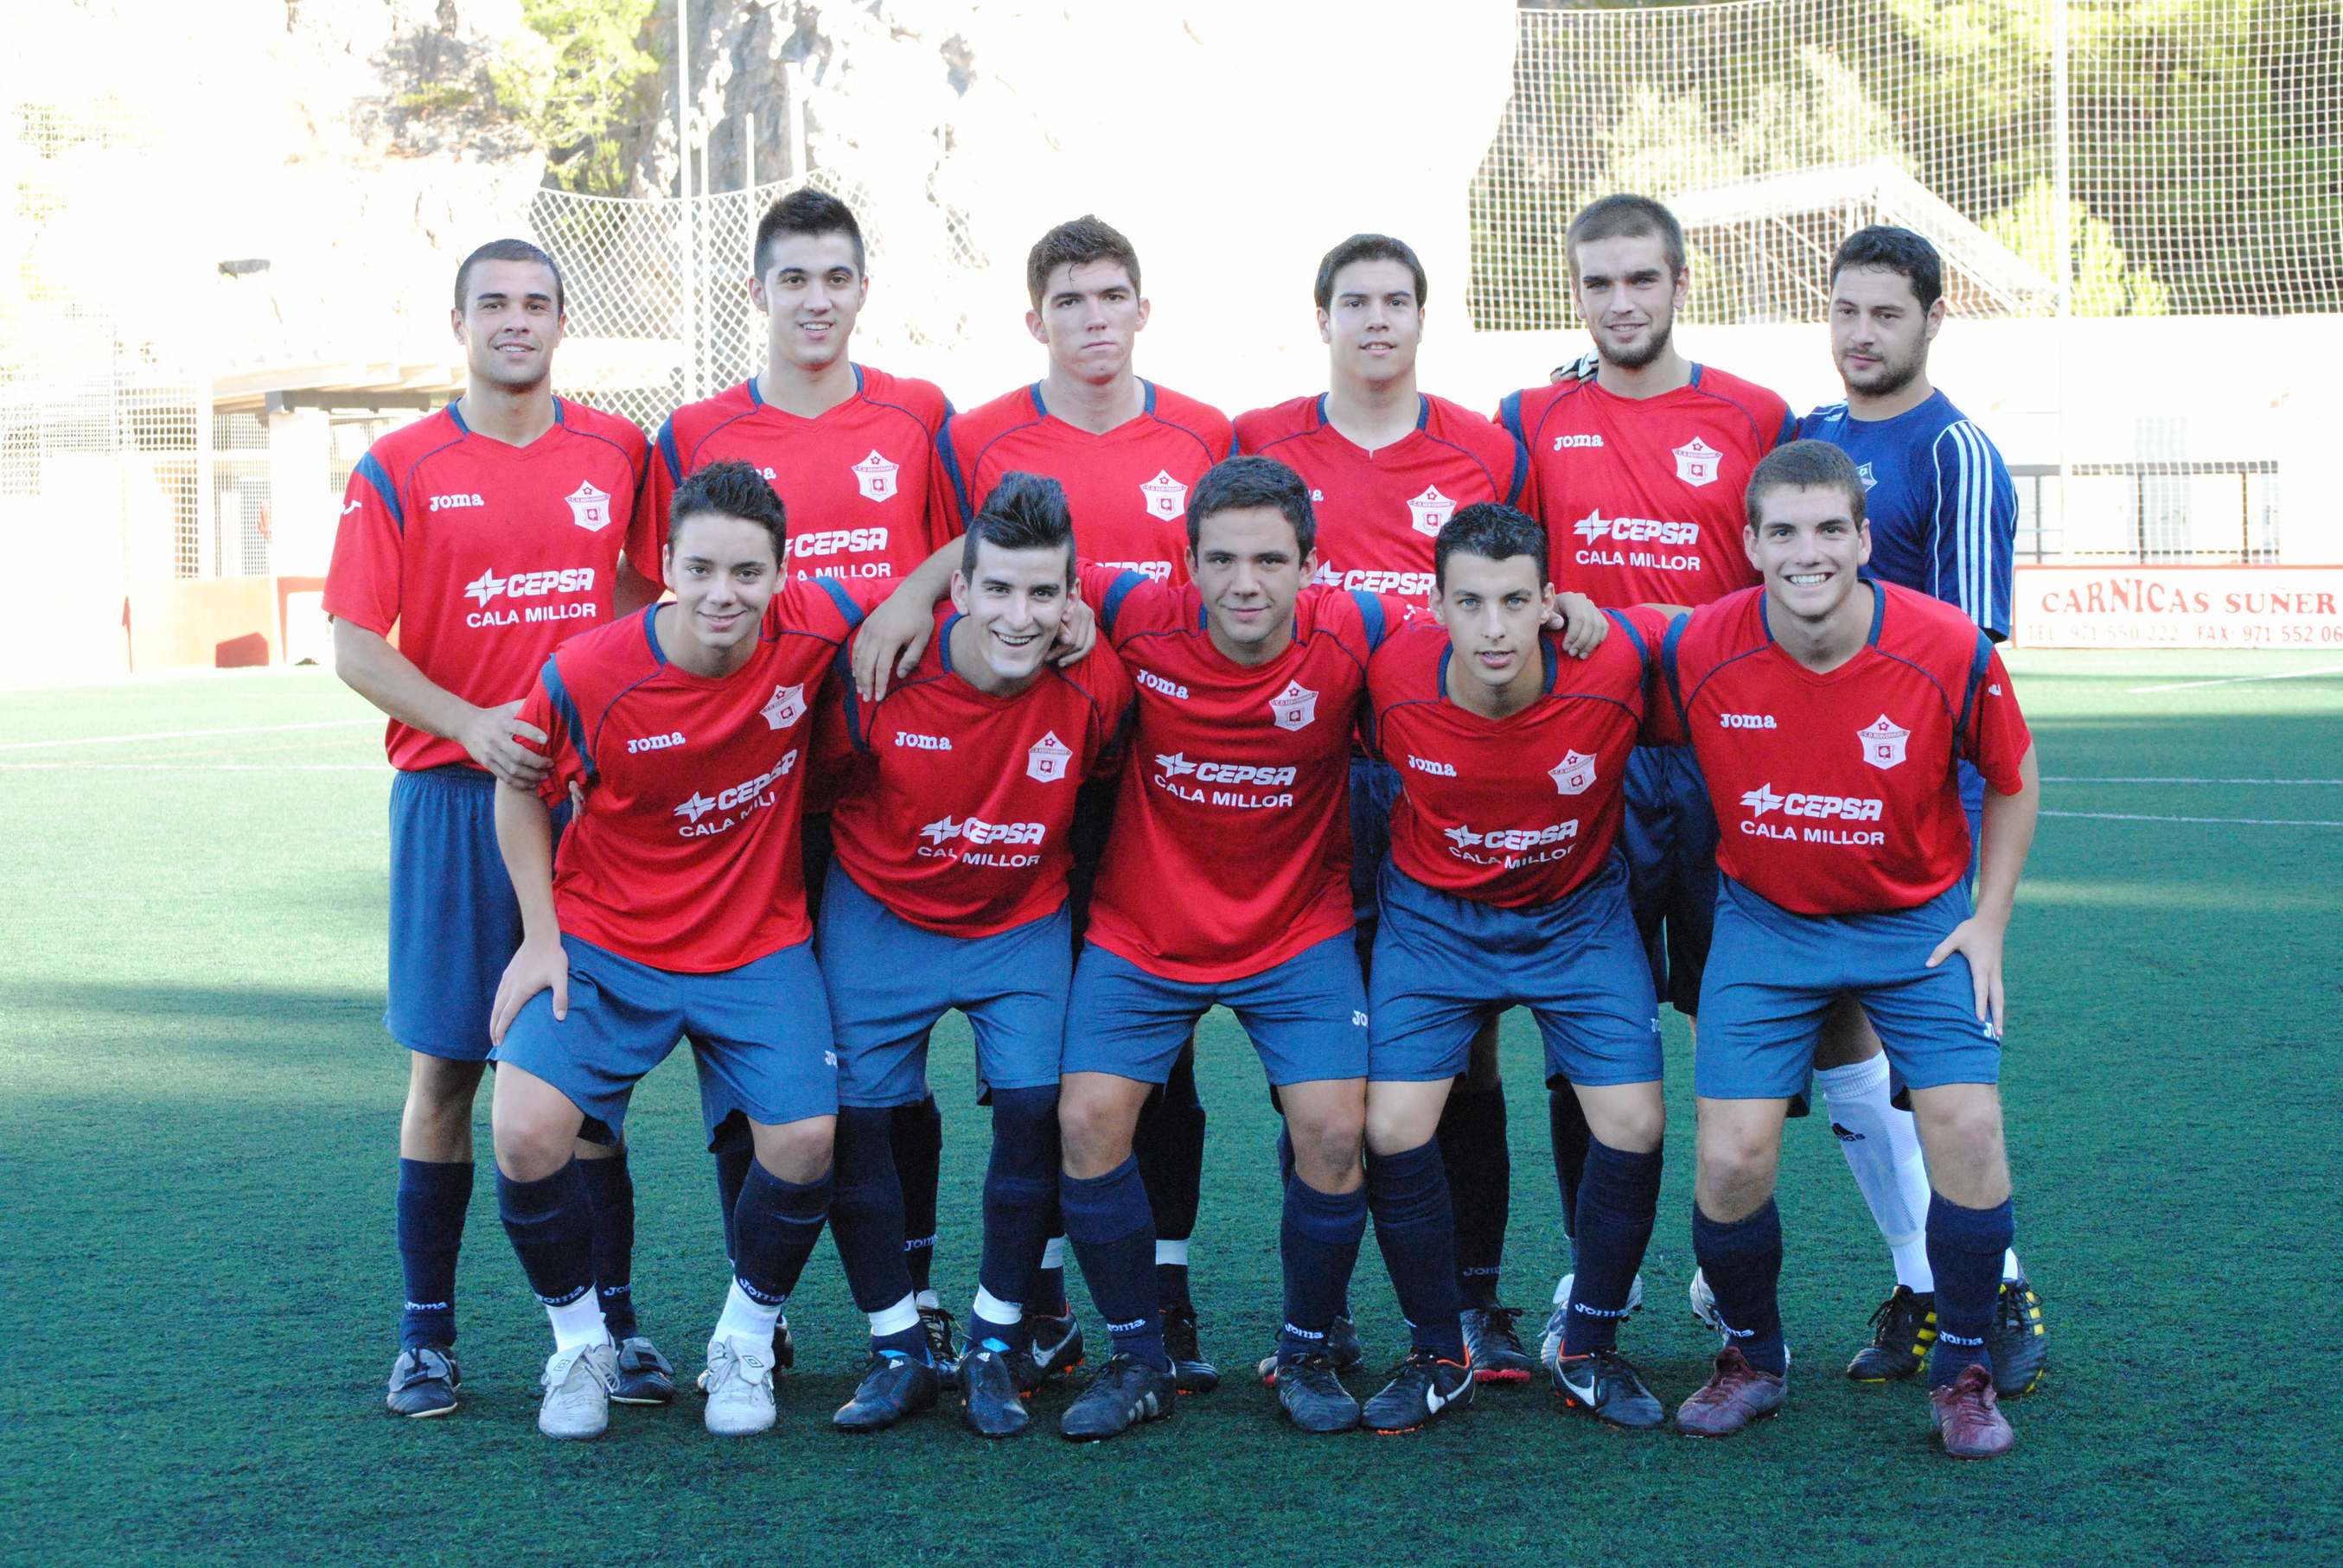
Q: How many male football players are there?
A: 11